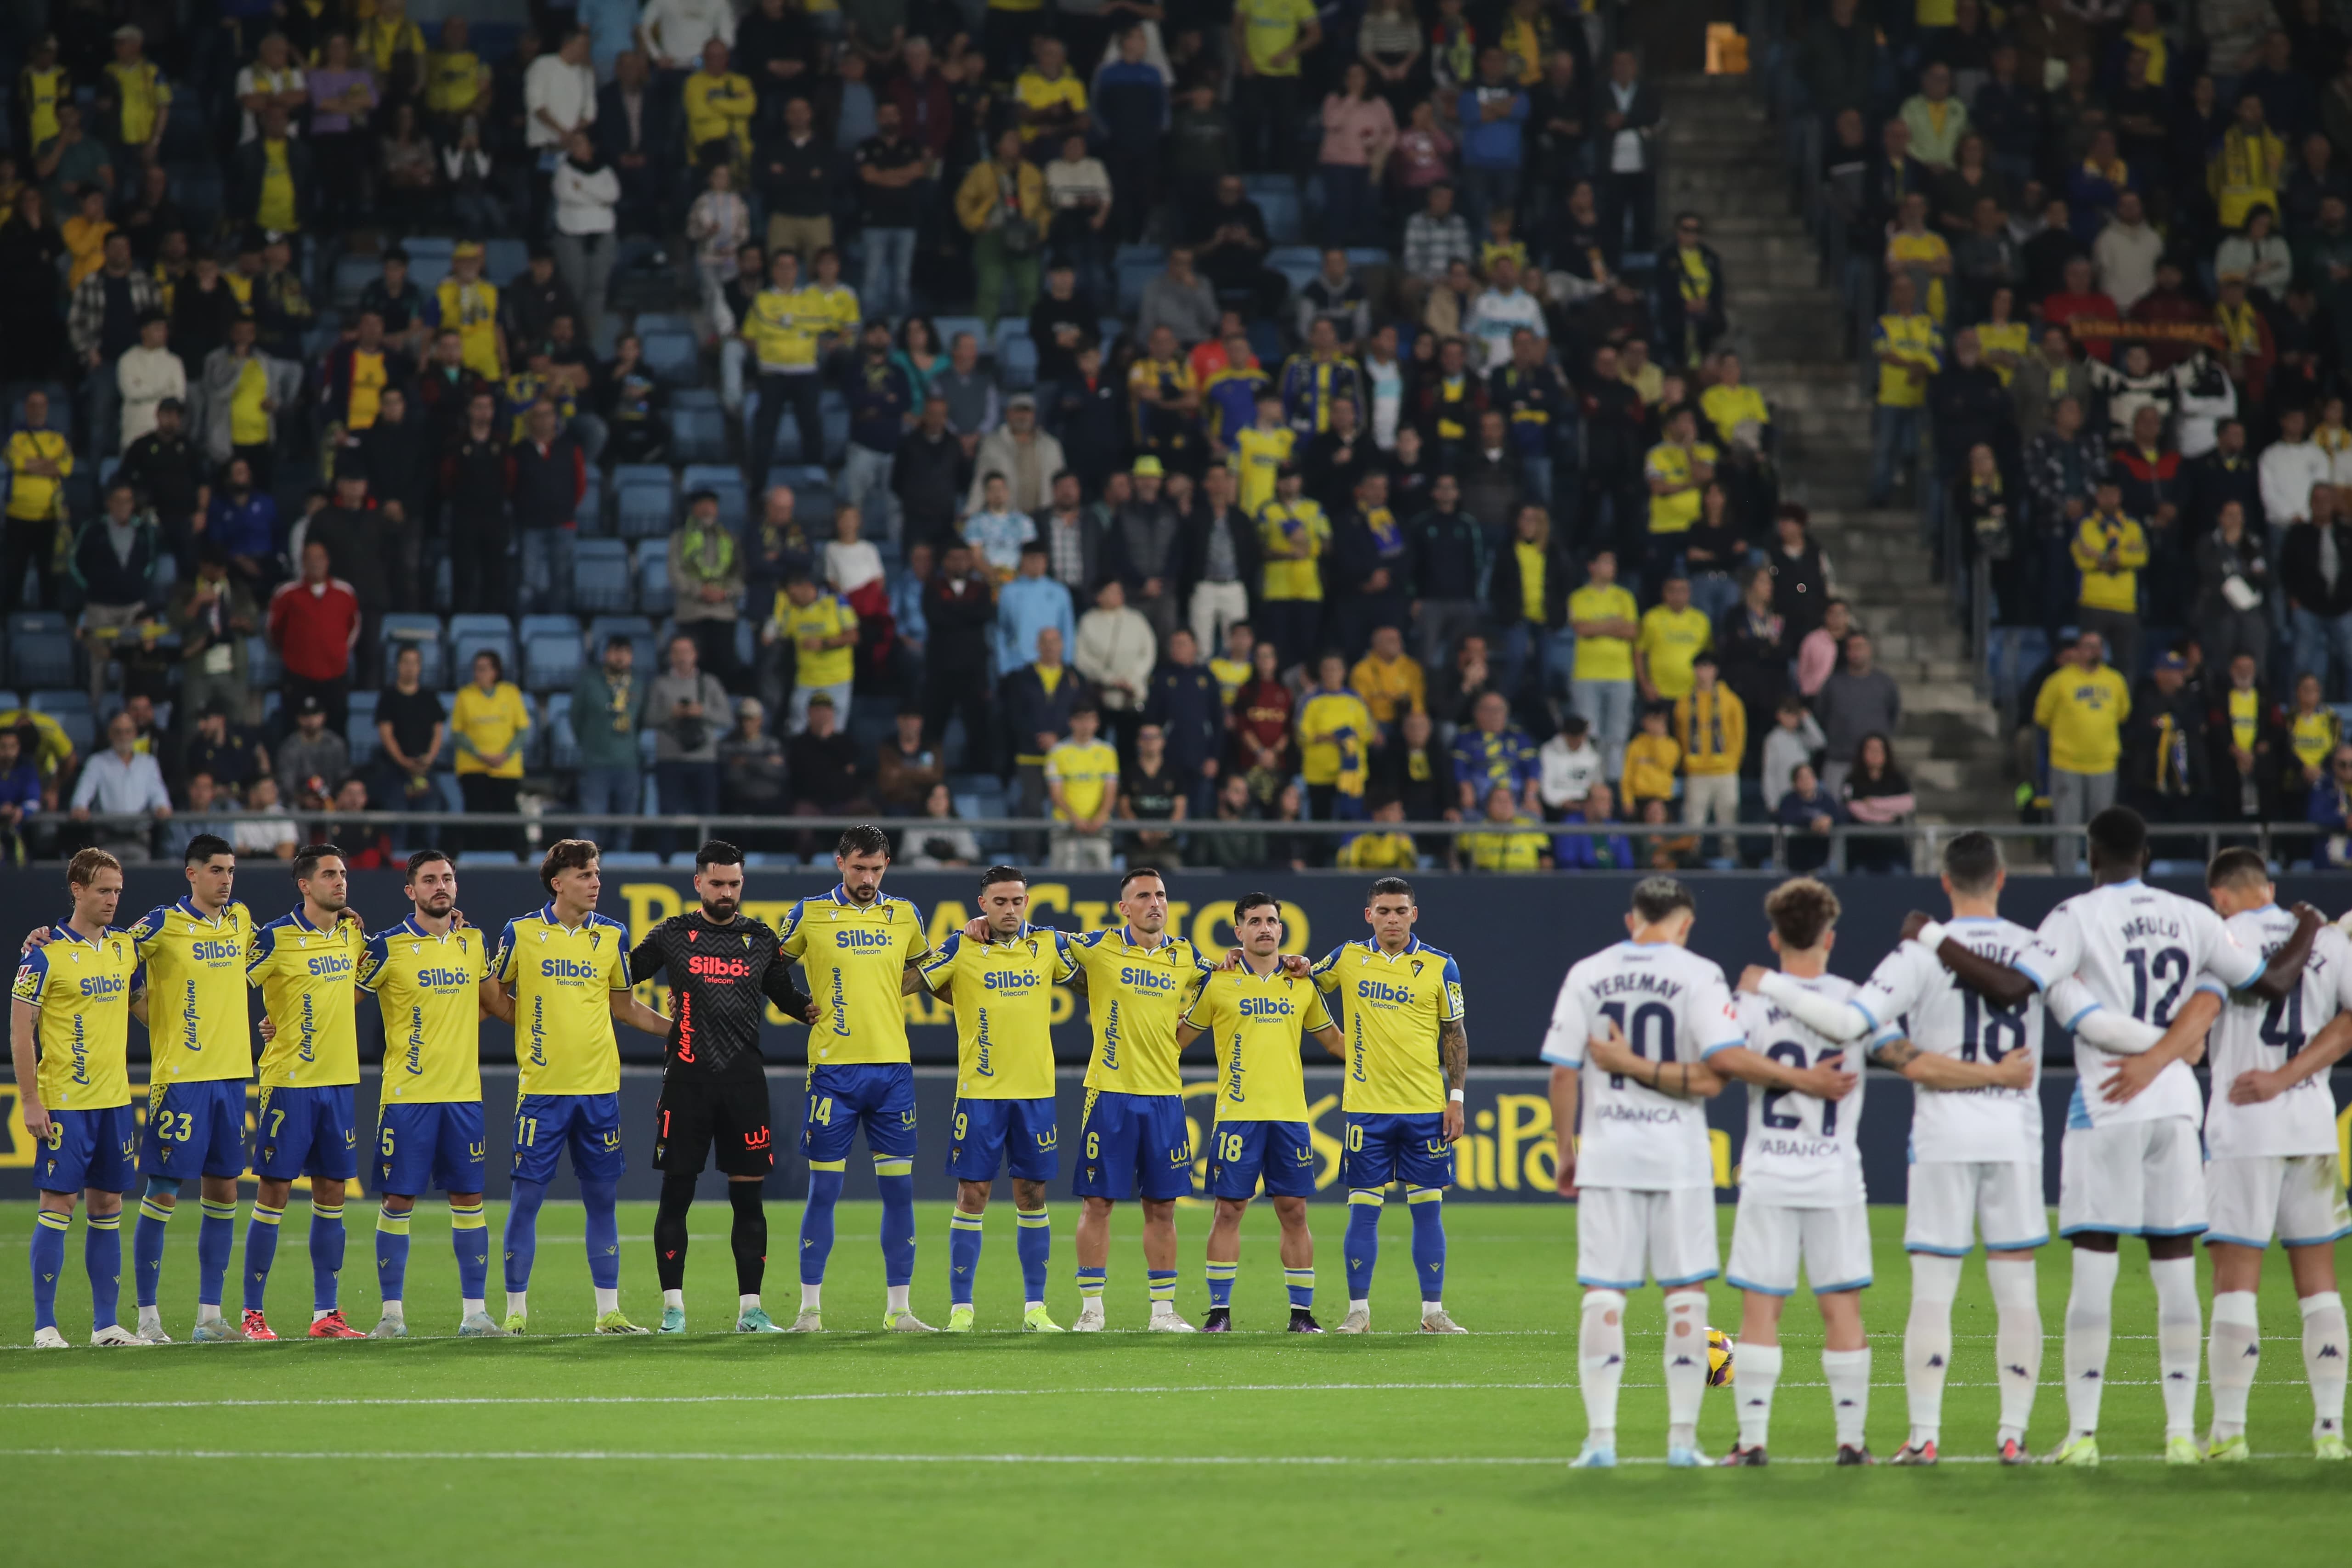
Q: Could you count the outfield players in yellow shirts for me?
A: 10